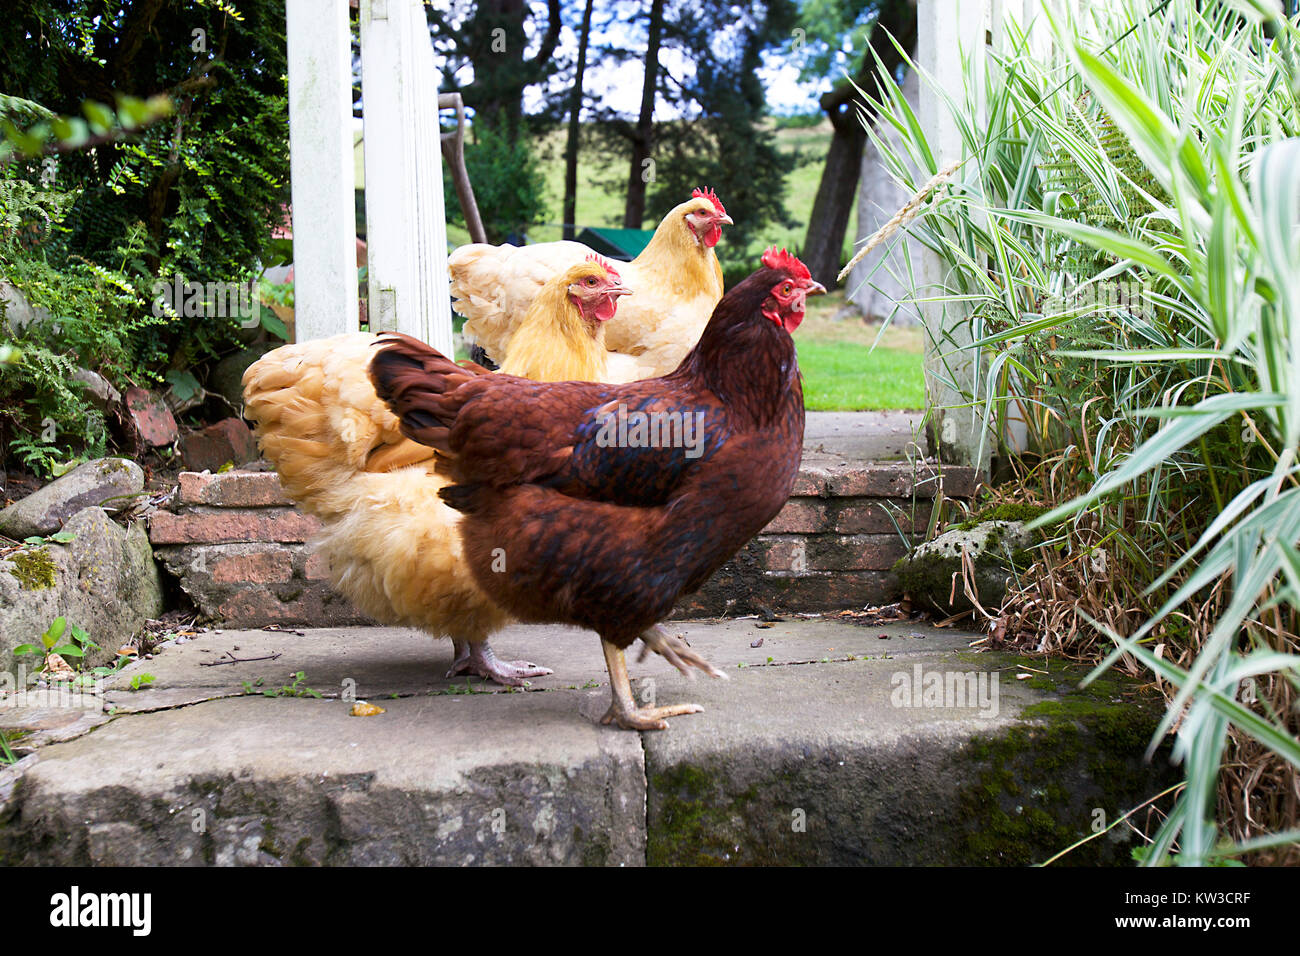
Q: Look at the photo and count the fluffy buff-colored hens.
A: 2